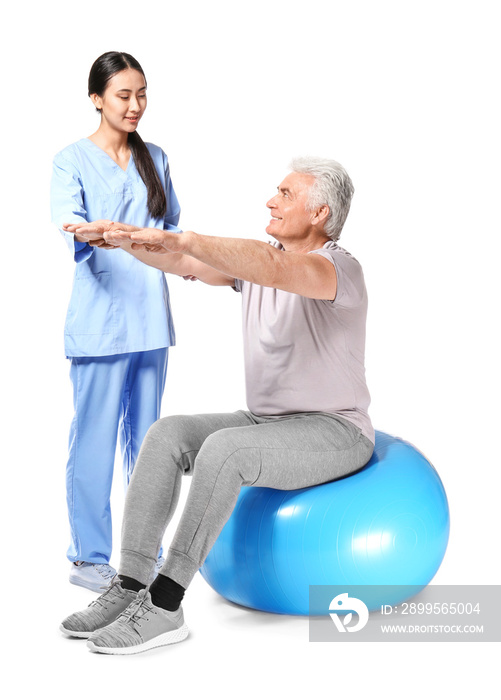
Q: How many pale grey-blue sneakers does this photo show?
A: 2